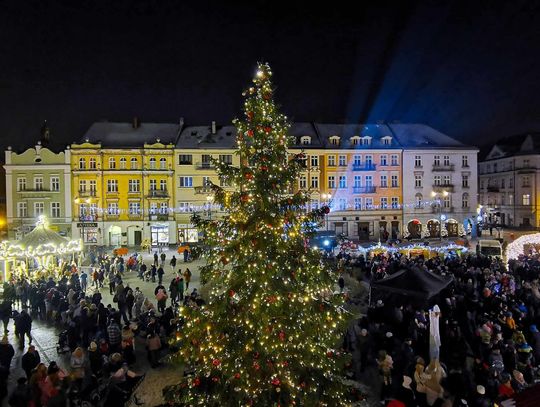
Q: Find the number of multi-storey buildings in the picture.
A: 7